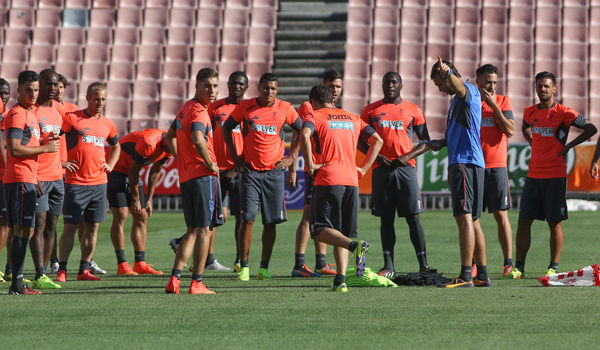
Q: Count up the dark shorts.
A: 14